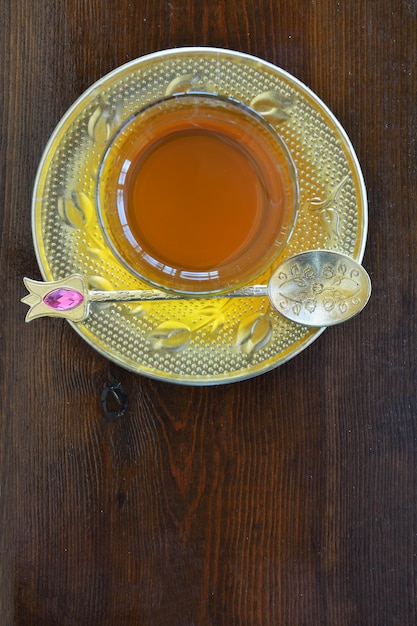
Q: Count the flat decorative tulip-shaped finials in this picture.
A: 1